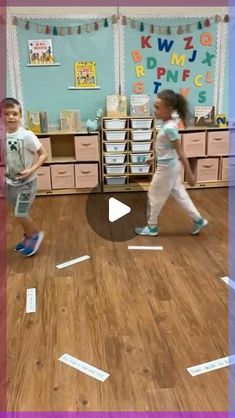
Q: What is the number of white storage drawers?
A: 11